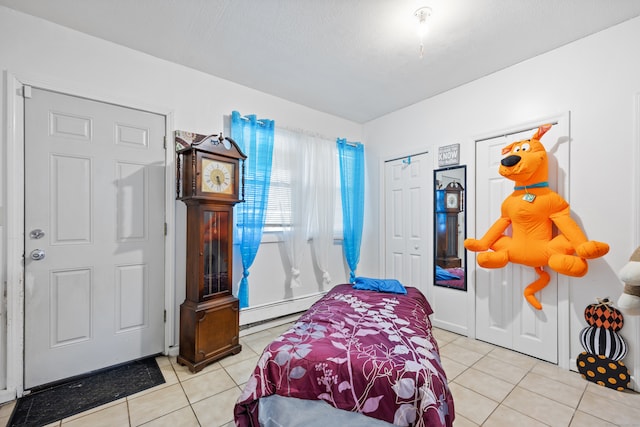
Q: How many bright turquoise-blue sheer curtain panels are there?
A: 2